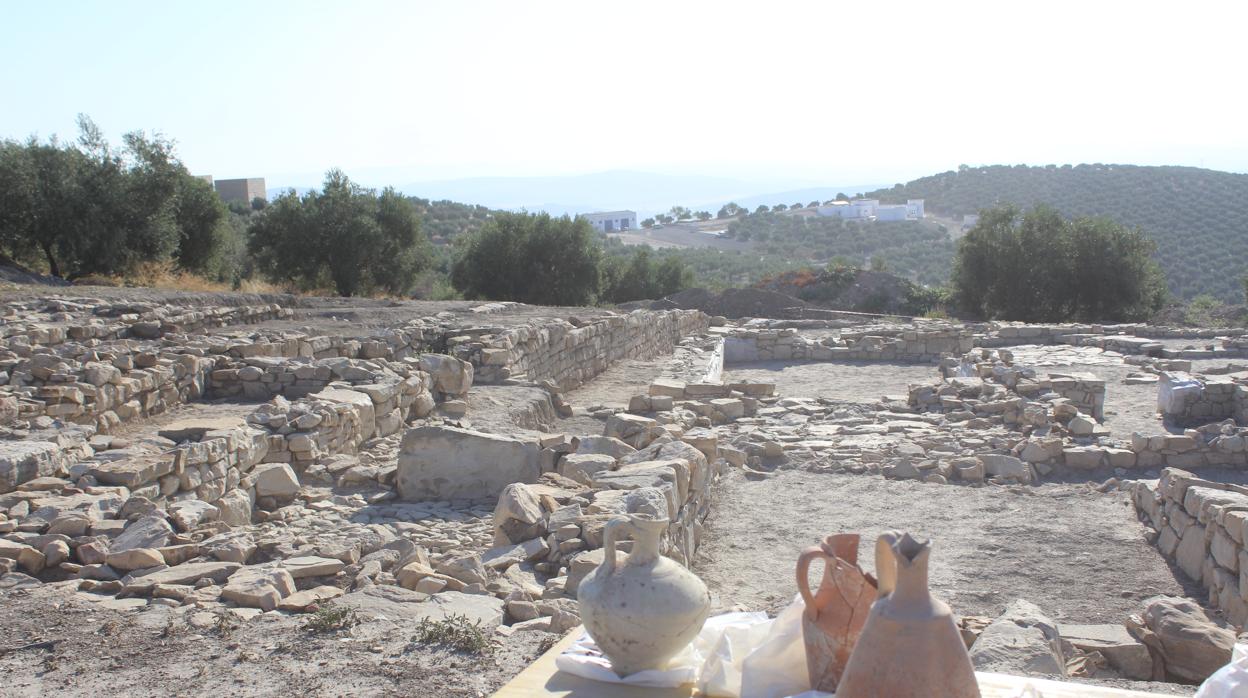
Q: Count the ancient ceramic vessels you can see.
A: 3